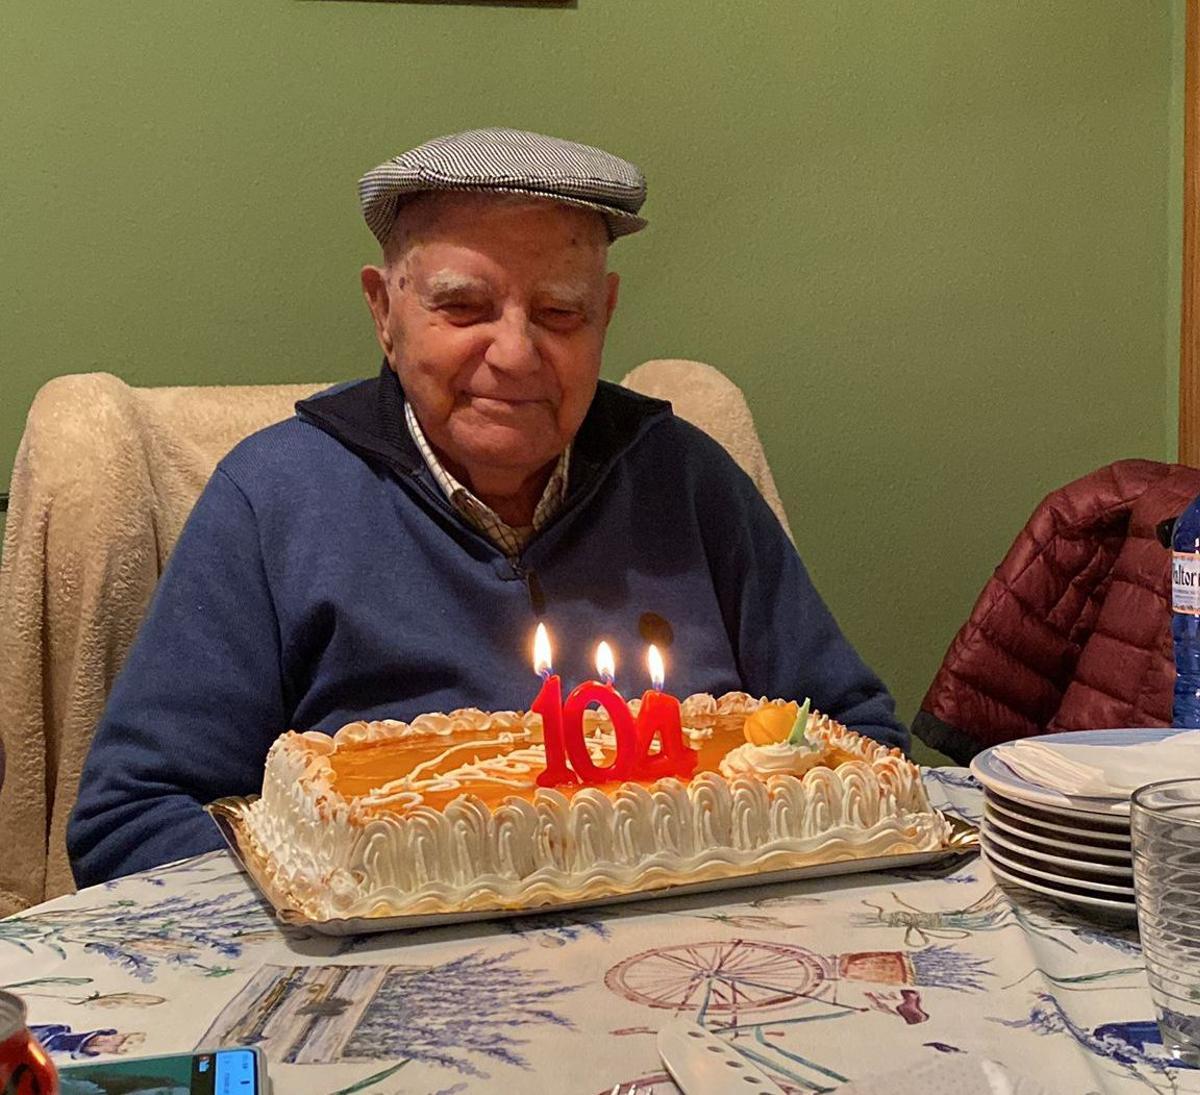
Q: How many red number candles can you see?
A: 3